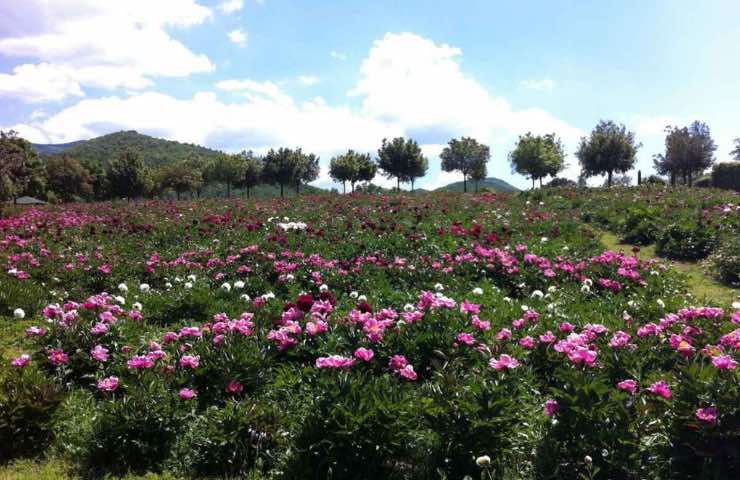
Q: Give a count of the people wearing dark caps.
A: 0